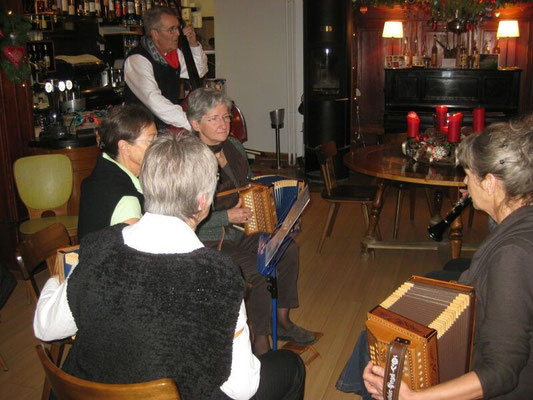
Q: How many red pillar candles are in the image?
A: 4